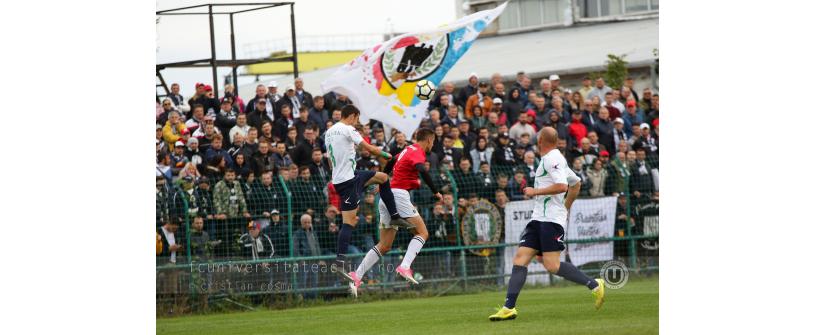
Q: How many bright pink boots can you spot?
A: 2